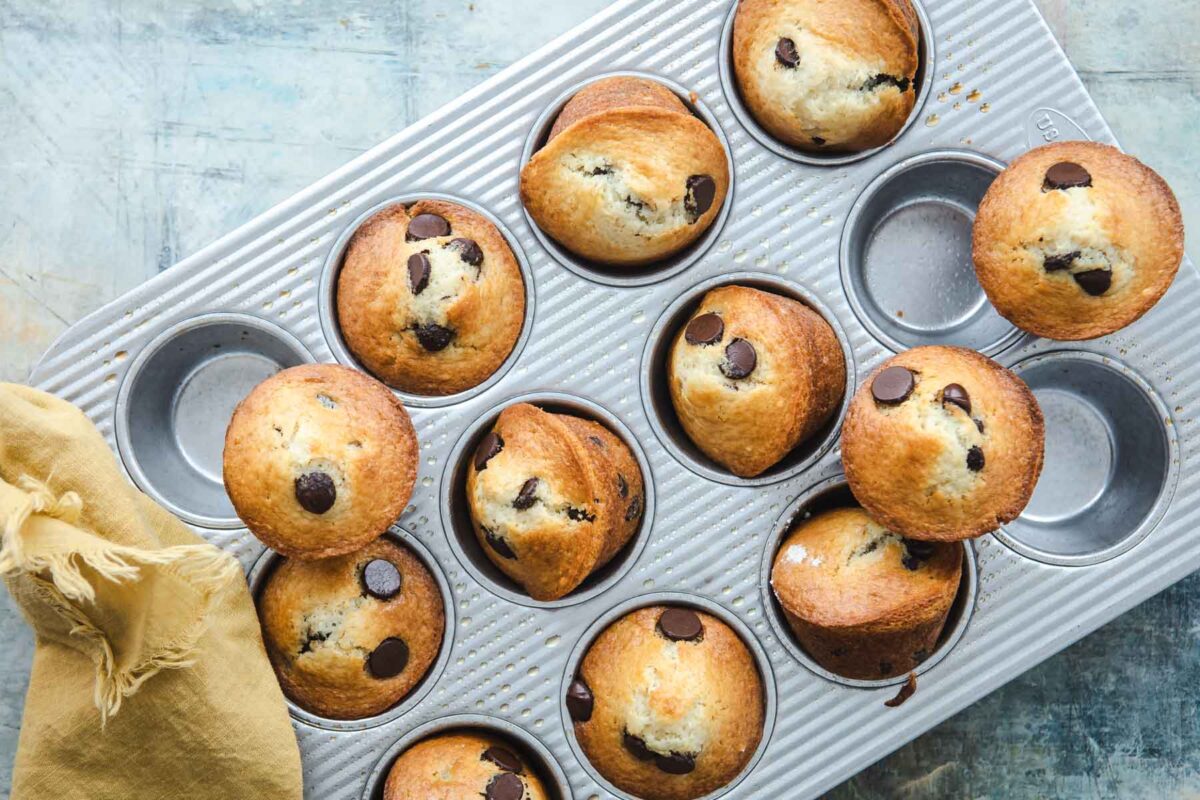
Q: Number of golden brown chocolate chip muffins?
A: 12